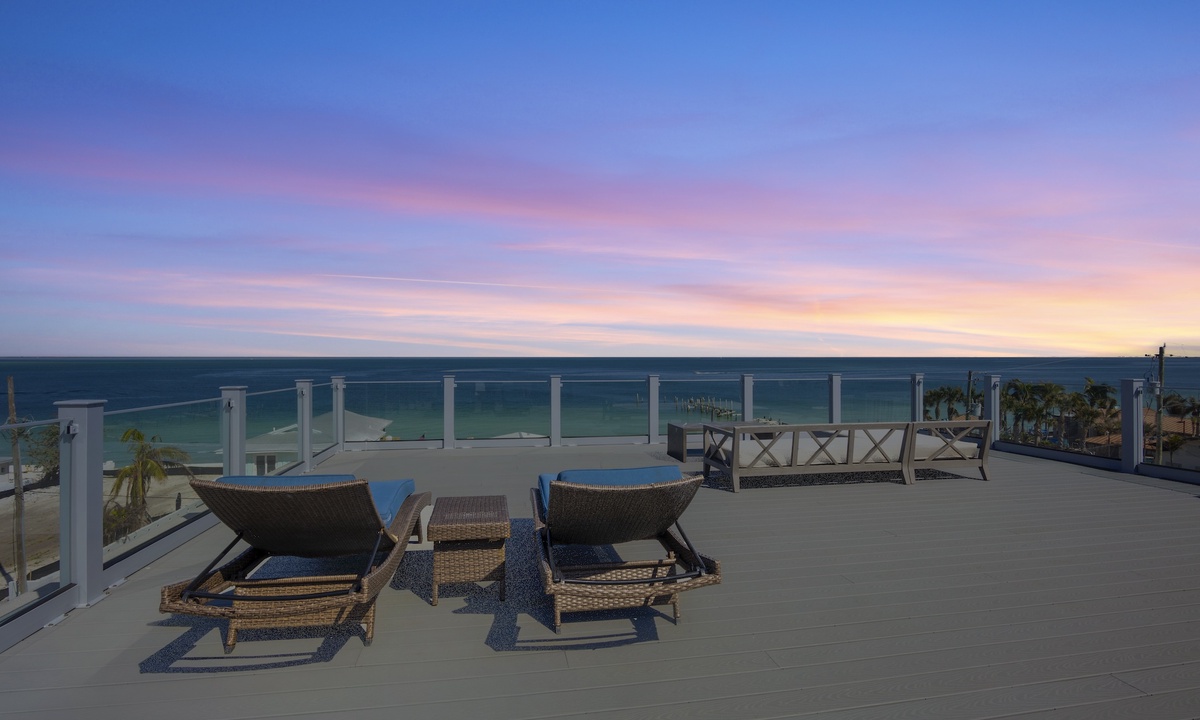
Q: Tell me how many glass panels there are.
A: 13